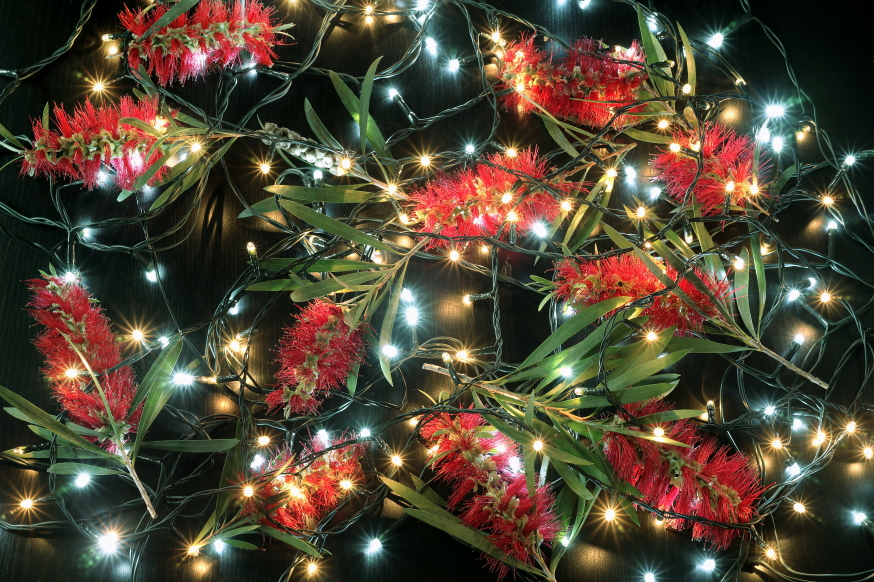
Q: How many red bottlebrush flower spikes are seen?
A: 11